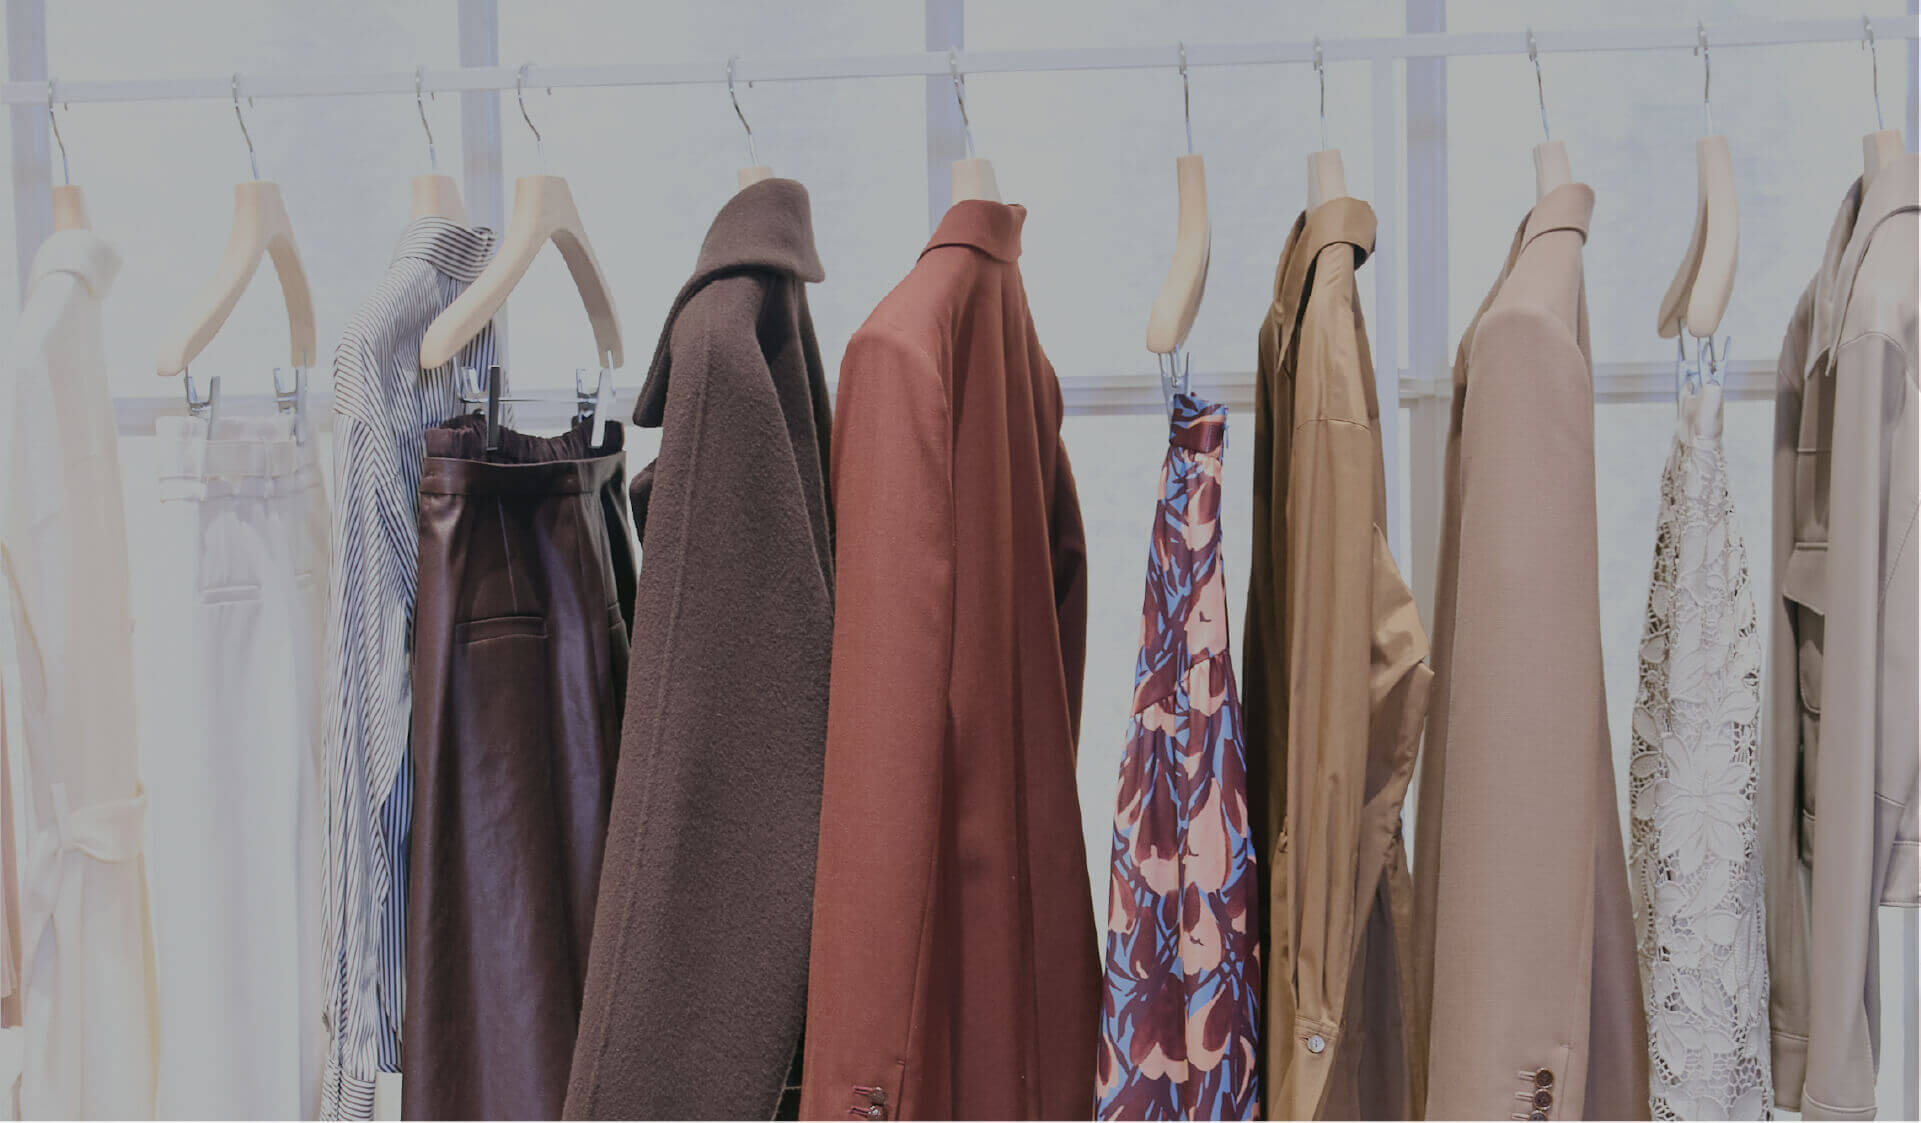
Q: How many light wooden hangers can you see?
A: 11